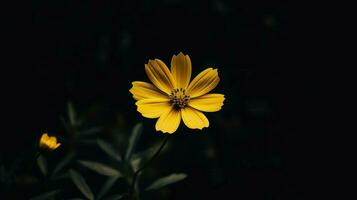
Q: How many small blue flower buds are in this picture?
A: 0